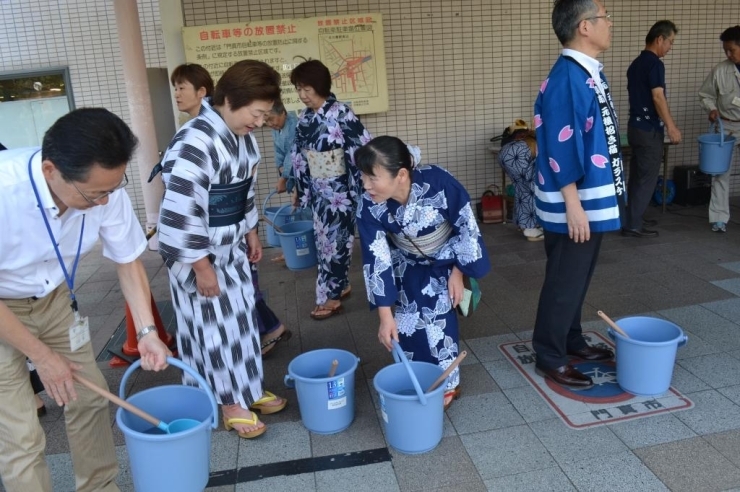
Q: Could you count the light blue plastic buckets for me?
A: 7